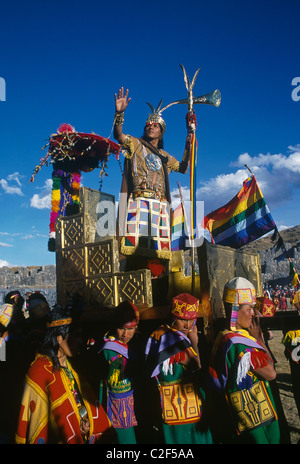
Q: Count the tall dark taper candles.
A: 0